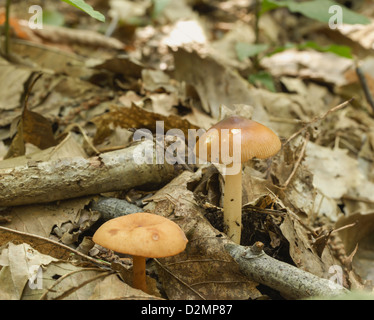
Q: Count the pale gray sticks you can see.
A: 2